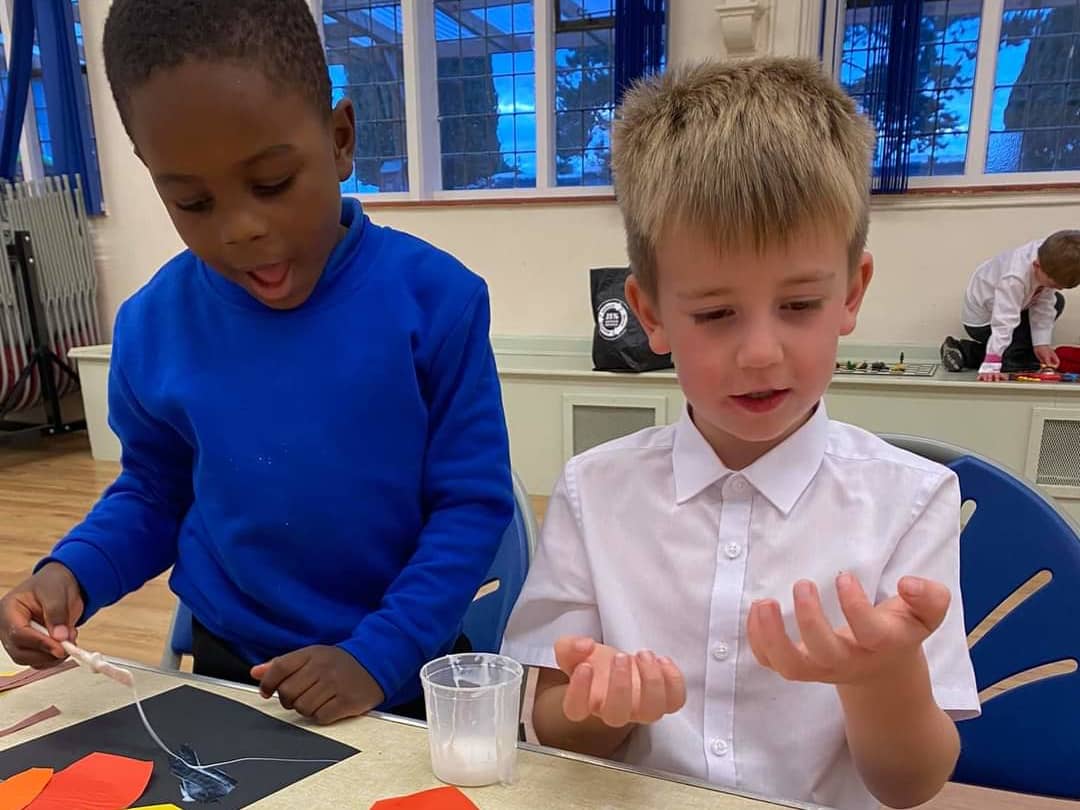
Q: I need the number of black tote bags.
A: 1